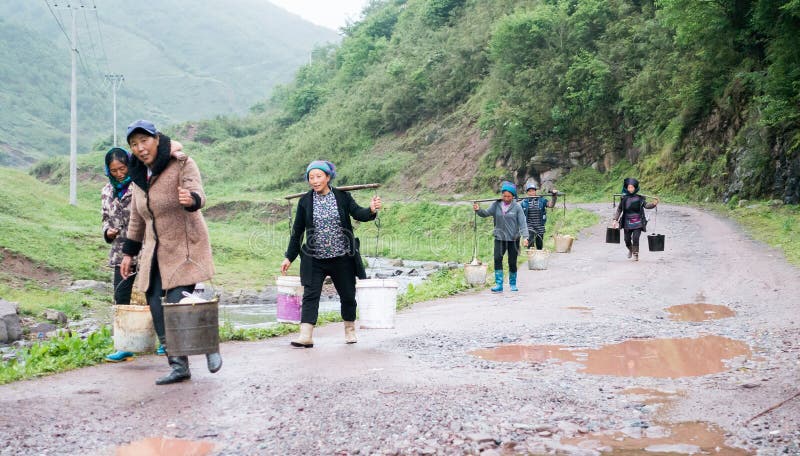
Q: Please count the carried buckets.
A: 9